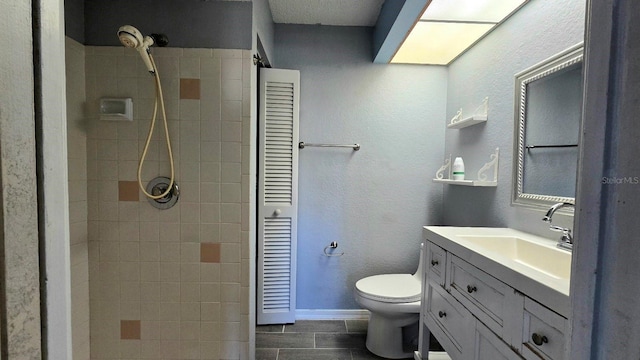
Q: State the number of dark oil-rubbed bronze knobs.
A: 4